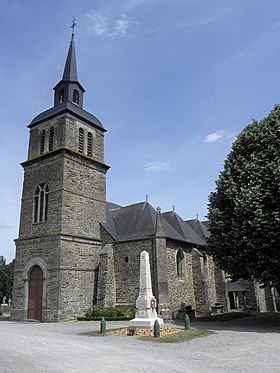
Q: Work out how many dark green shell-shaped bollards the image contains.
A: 3